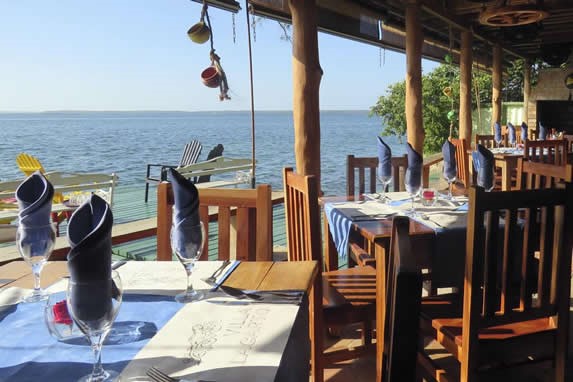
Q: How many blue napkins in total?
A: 11